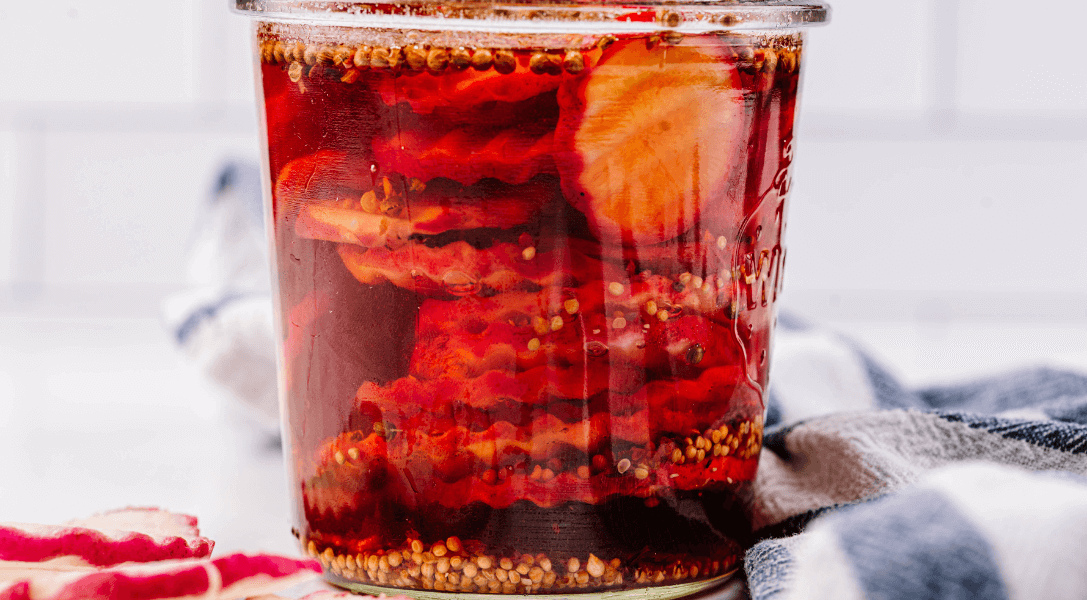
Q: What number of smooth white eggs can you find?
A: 0